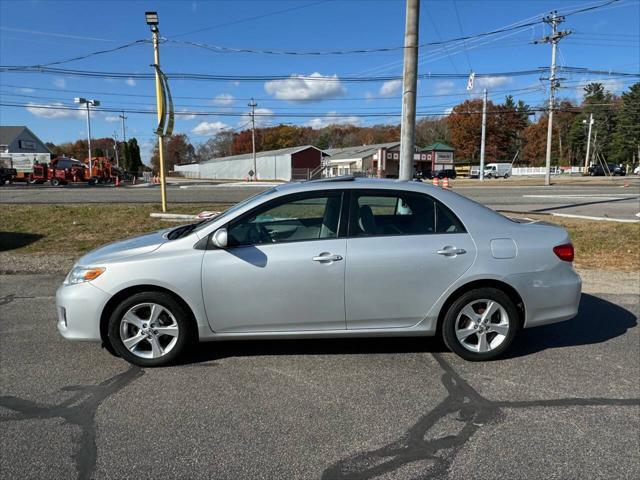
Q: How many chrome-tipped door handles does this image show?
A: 2